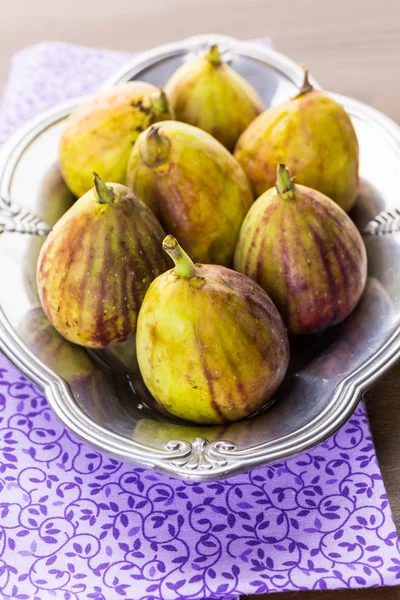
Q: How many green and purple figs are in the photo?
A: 7